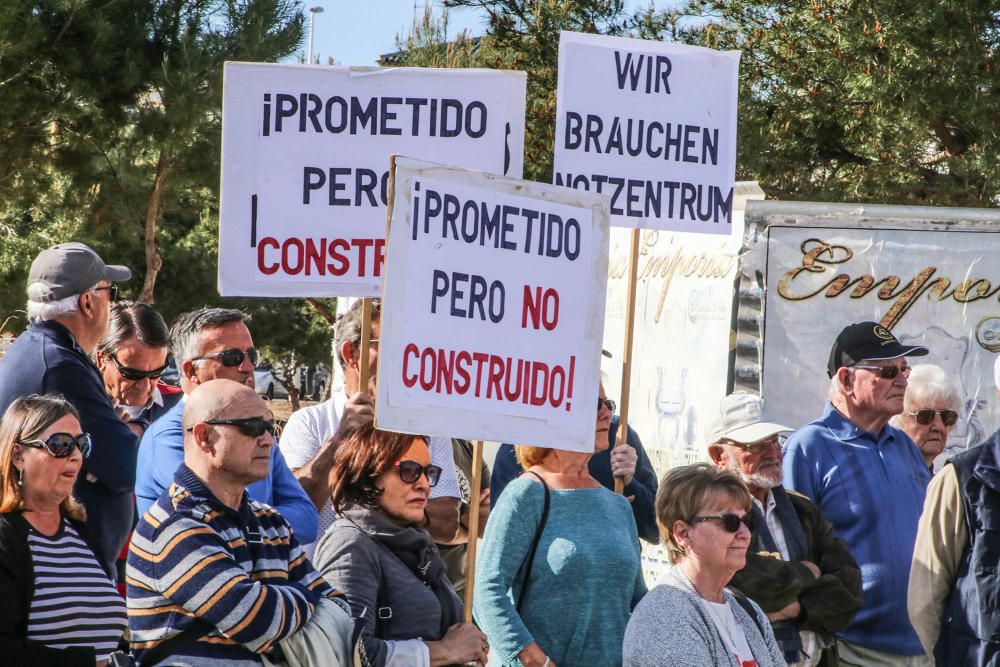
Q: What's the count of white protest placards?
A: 3